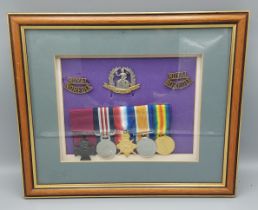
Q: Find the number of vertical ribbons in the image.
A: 5